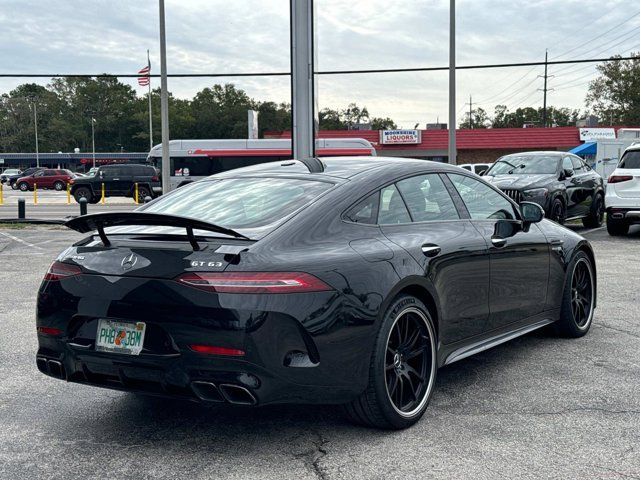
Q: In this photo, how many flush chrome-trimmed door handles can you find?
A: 2